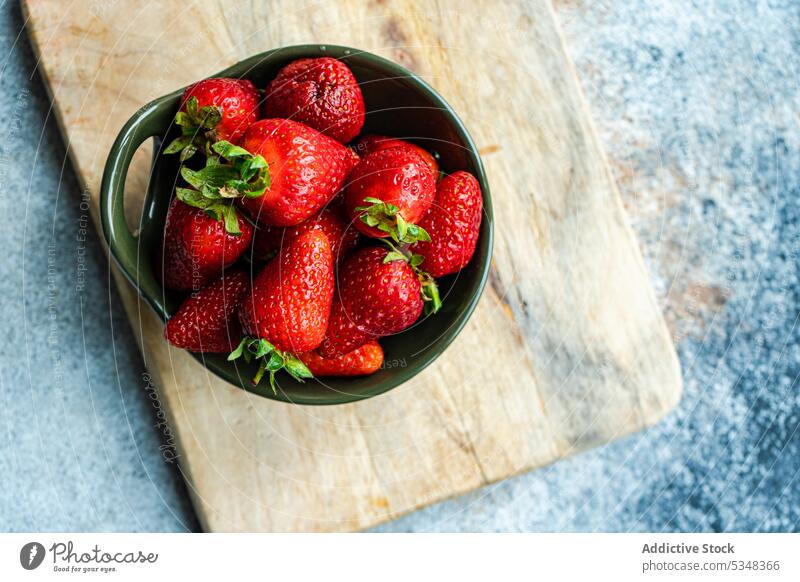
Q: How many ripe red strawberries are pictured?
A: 13